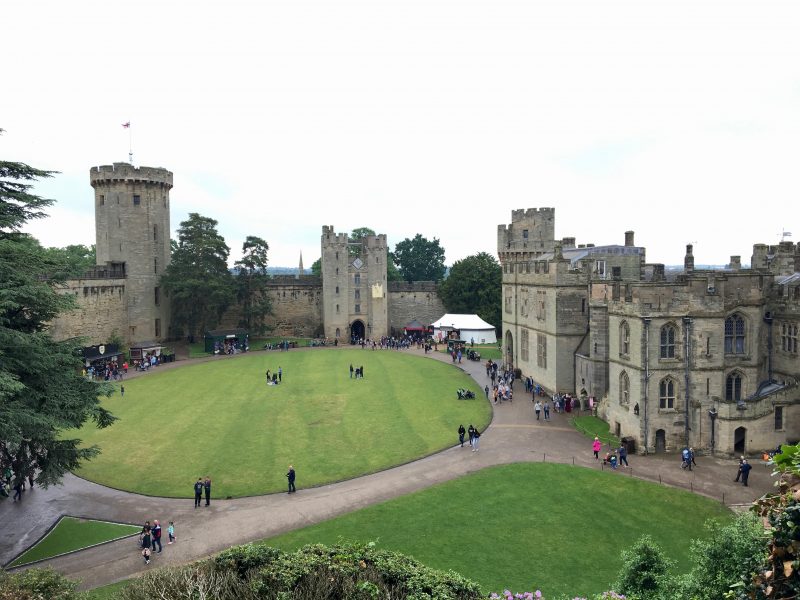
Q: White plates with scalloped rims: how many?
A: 0